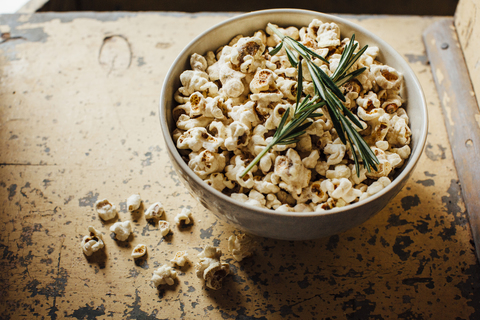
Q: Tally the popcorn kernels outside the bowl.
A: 12